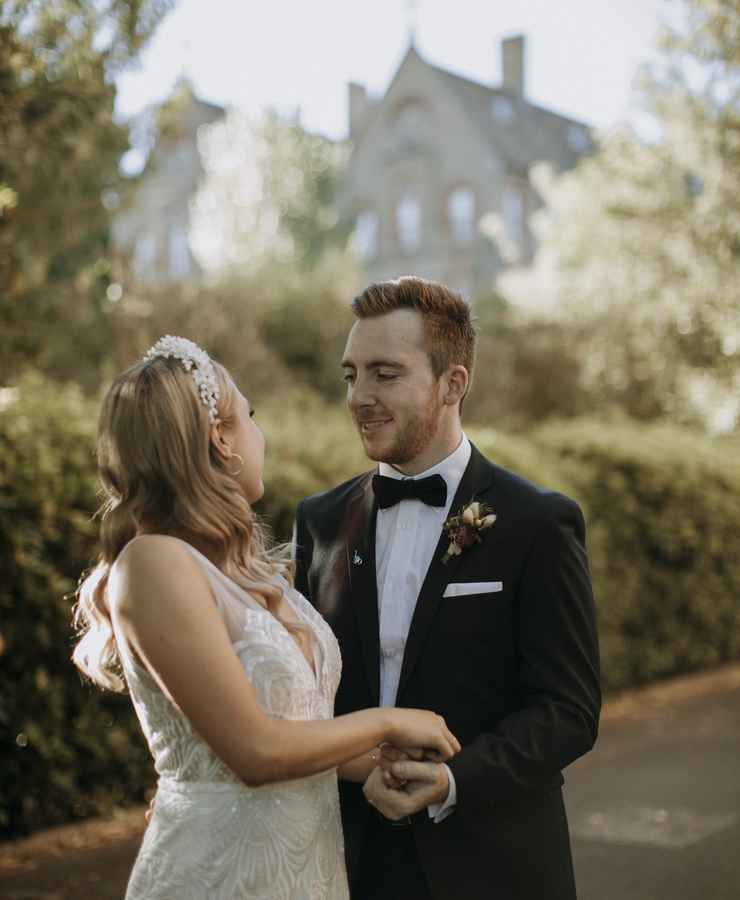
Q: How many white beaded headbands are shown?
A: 1